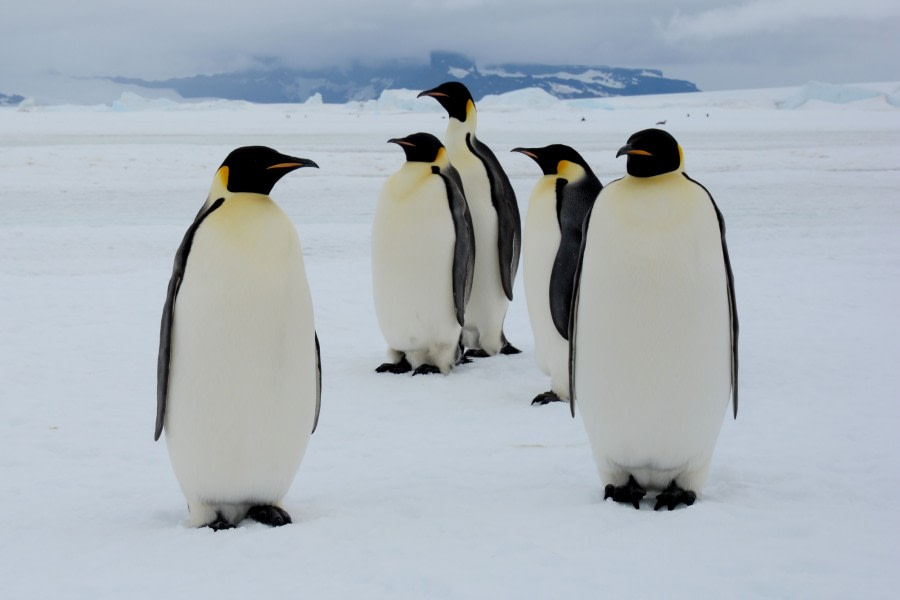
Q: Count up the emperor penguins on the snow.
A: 5